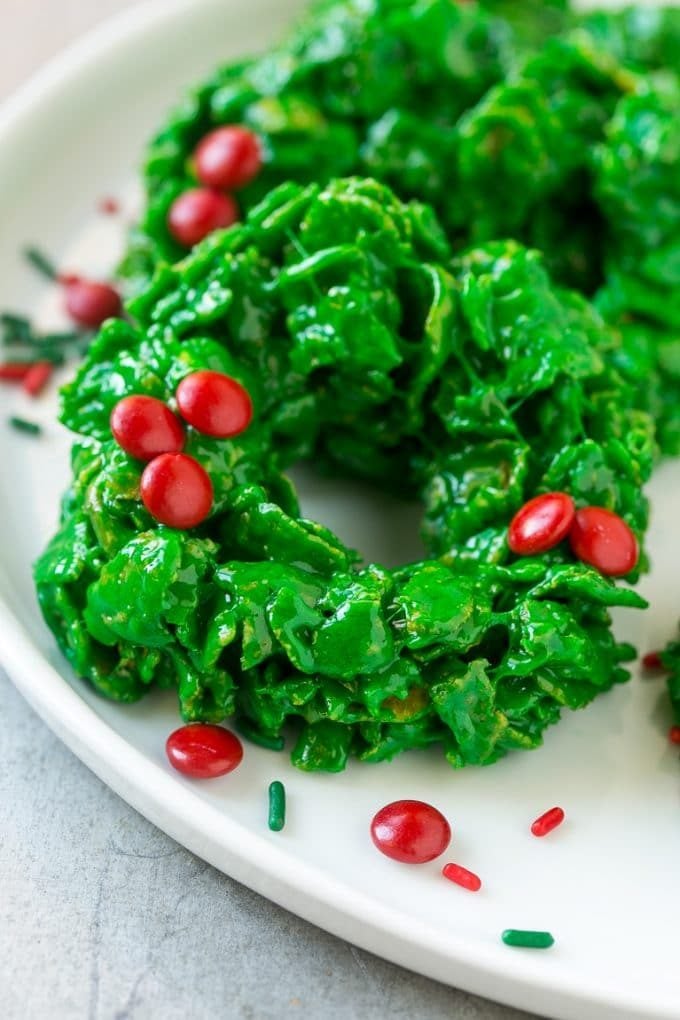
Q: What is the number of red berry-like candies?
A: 10